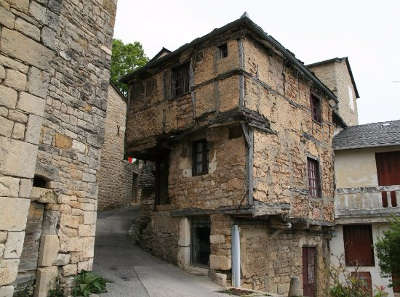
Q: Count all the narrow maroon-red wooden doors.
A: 1